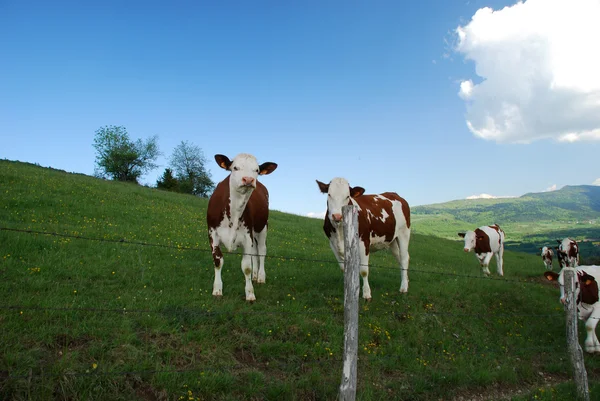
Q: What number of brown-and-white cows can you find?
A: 6